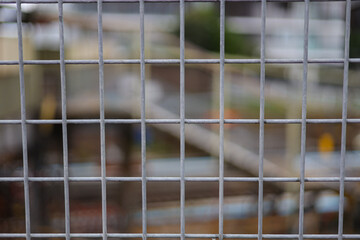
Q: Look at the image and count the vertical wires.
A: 9